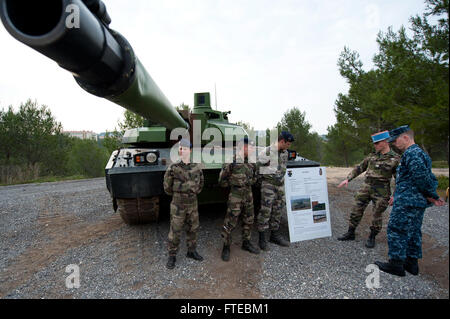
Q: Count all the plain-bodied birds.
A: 0